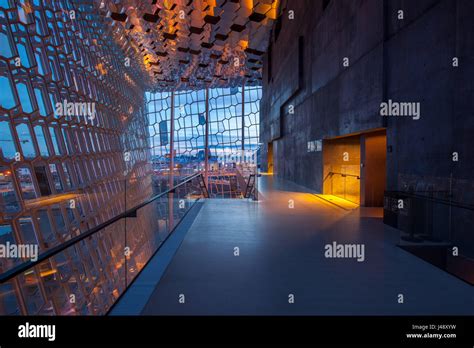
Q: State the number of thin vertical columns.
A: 3